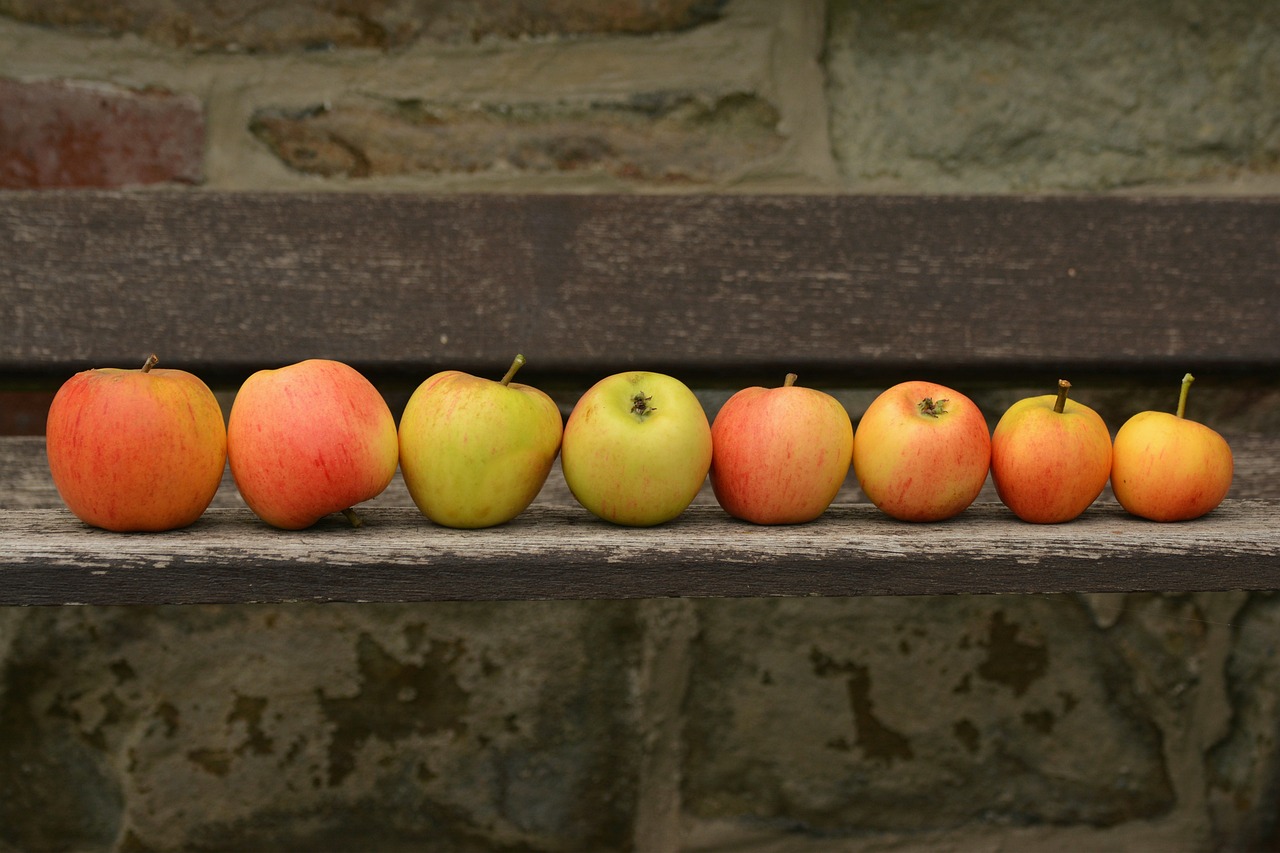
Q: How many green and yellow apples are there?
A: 2